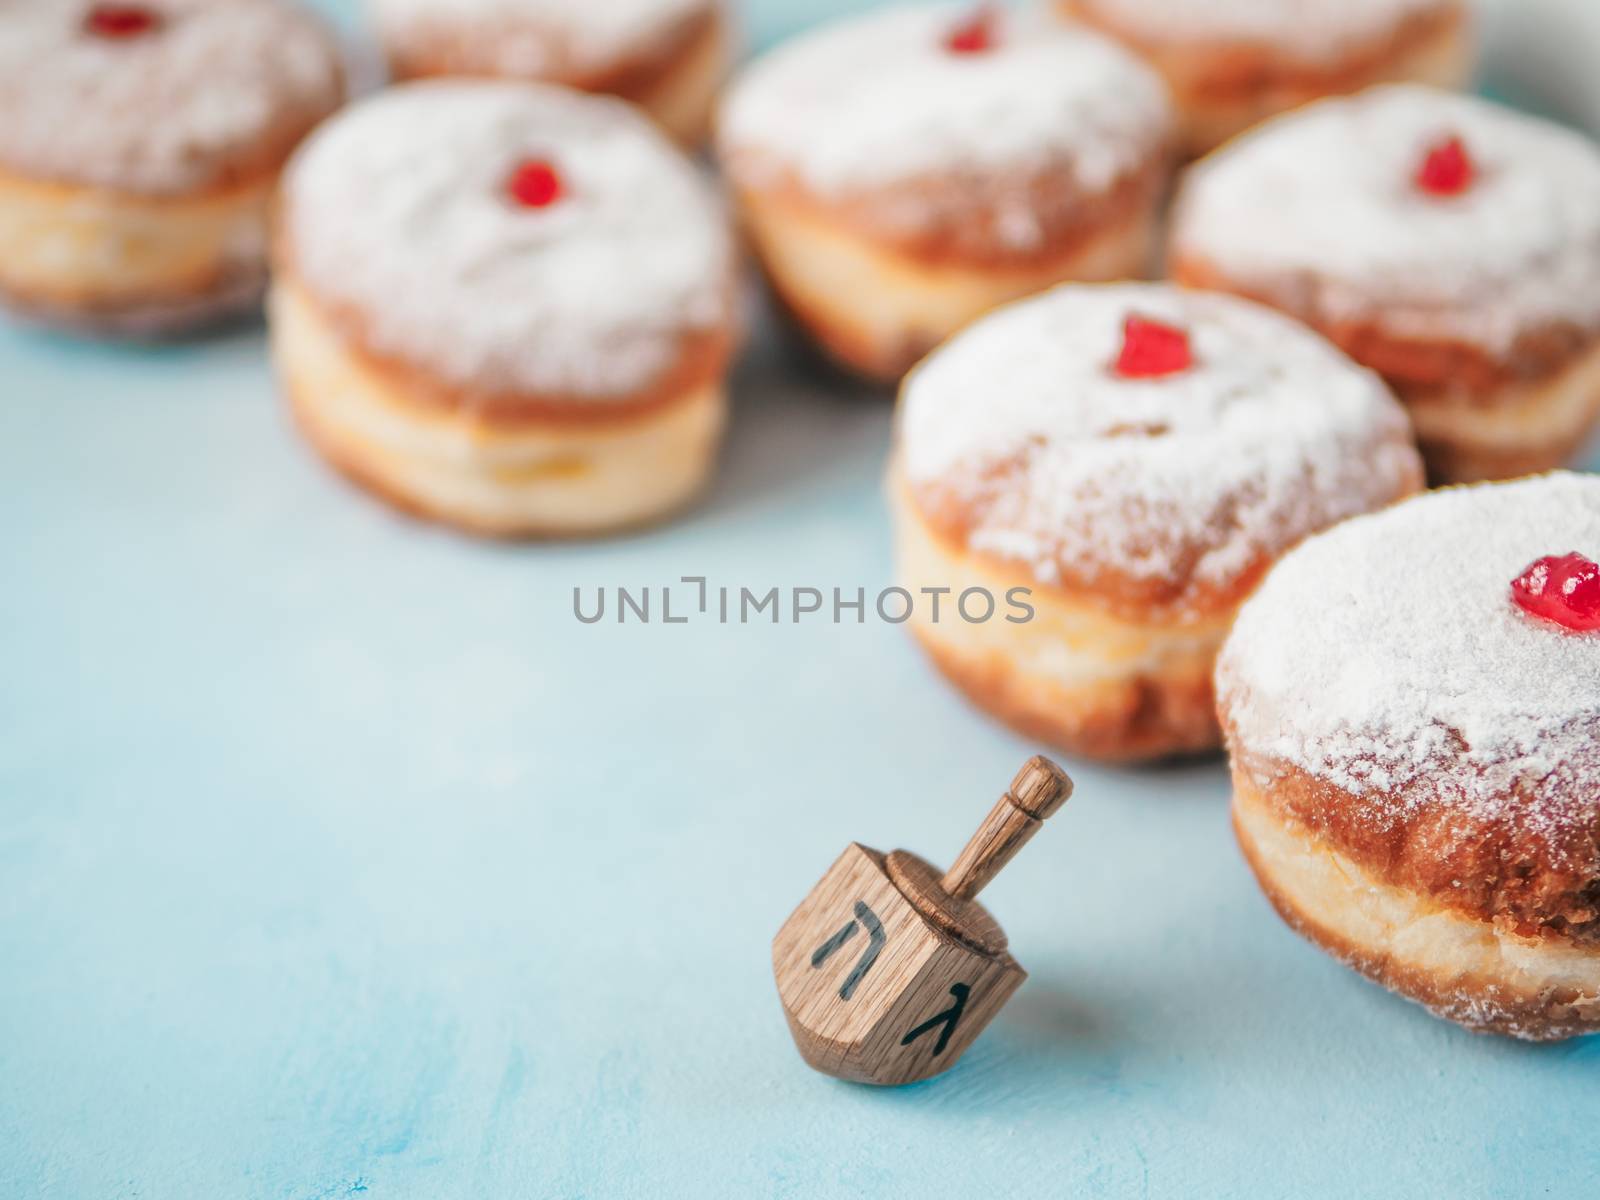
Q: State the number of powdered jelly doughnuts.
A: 8